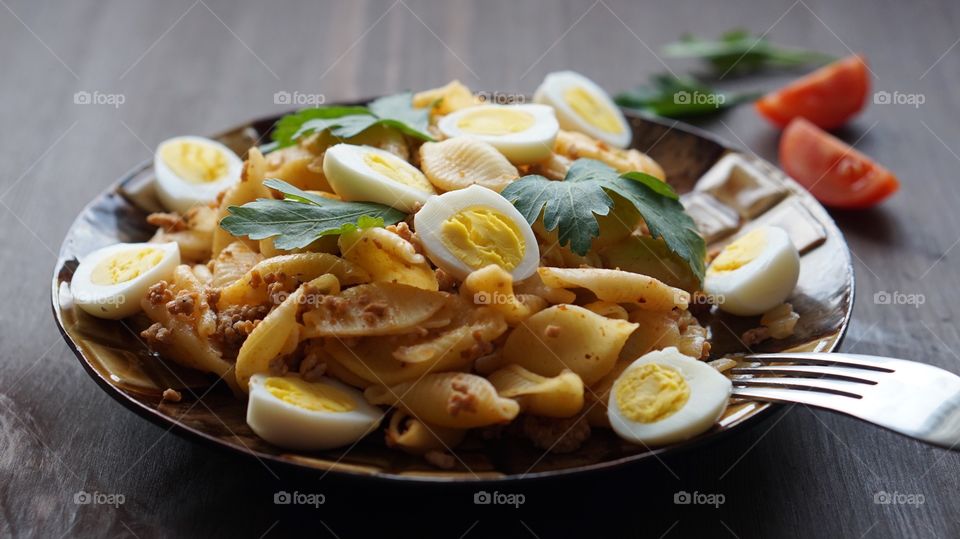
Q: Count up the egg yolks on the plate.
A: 9